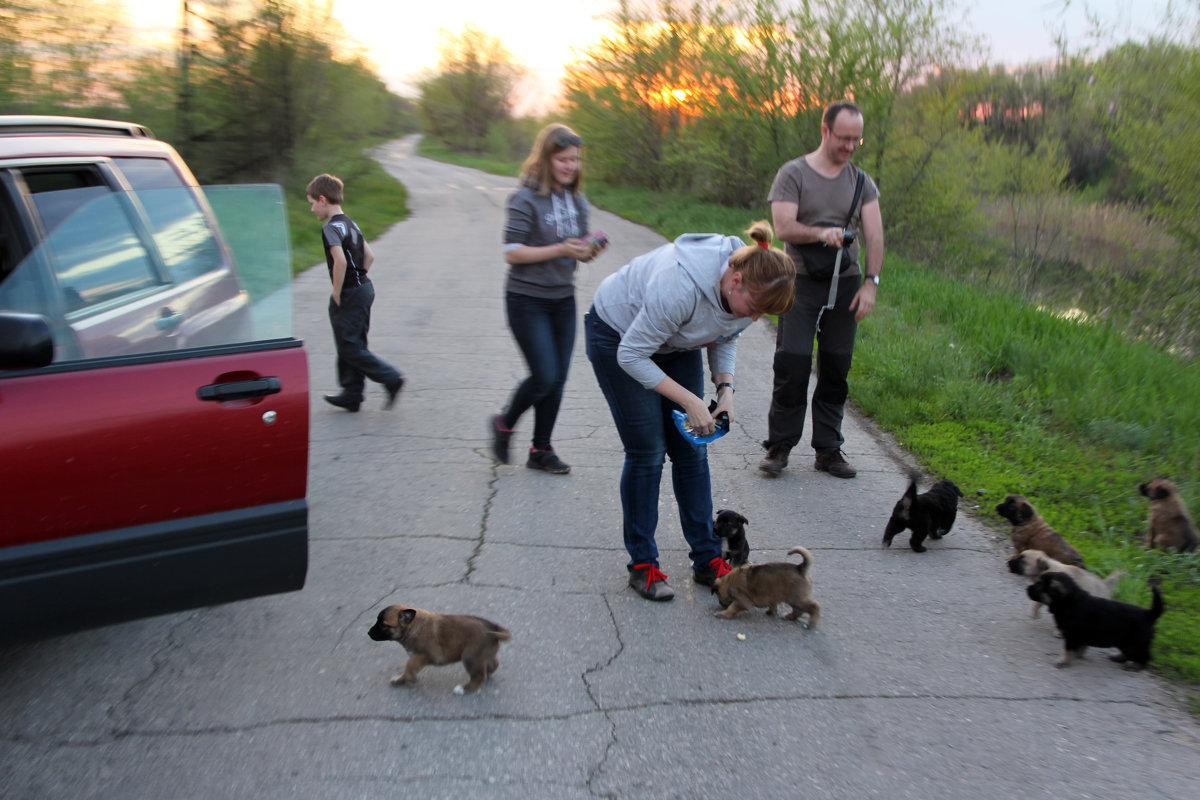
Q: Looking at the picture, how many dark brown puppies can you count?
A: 4